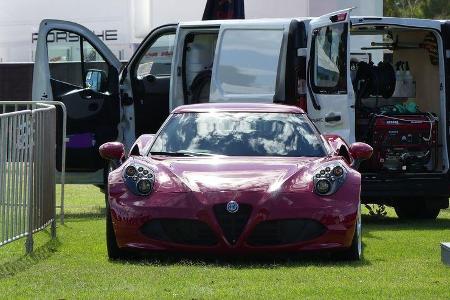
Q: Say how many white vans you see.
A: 1